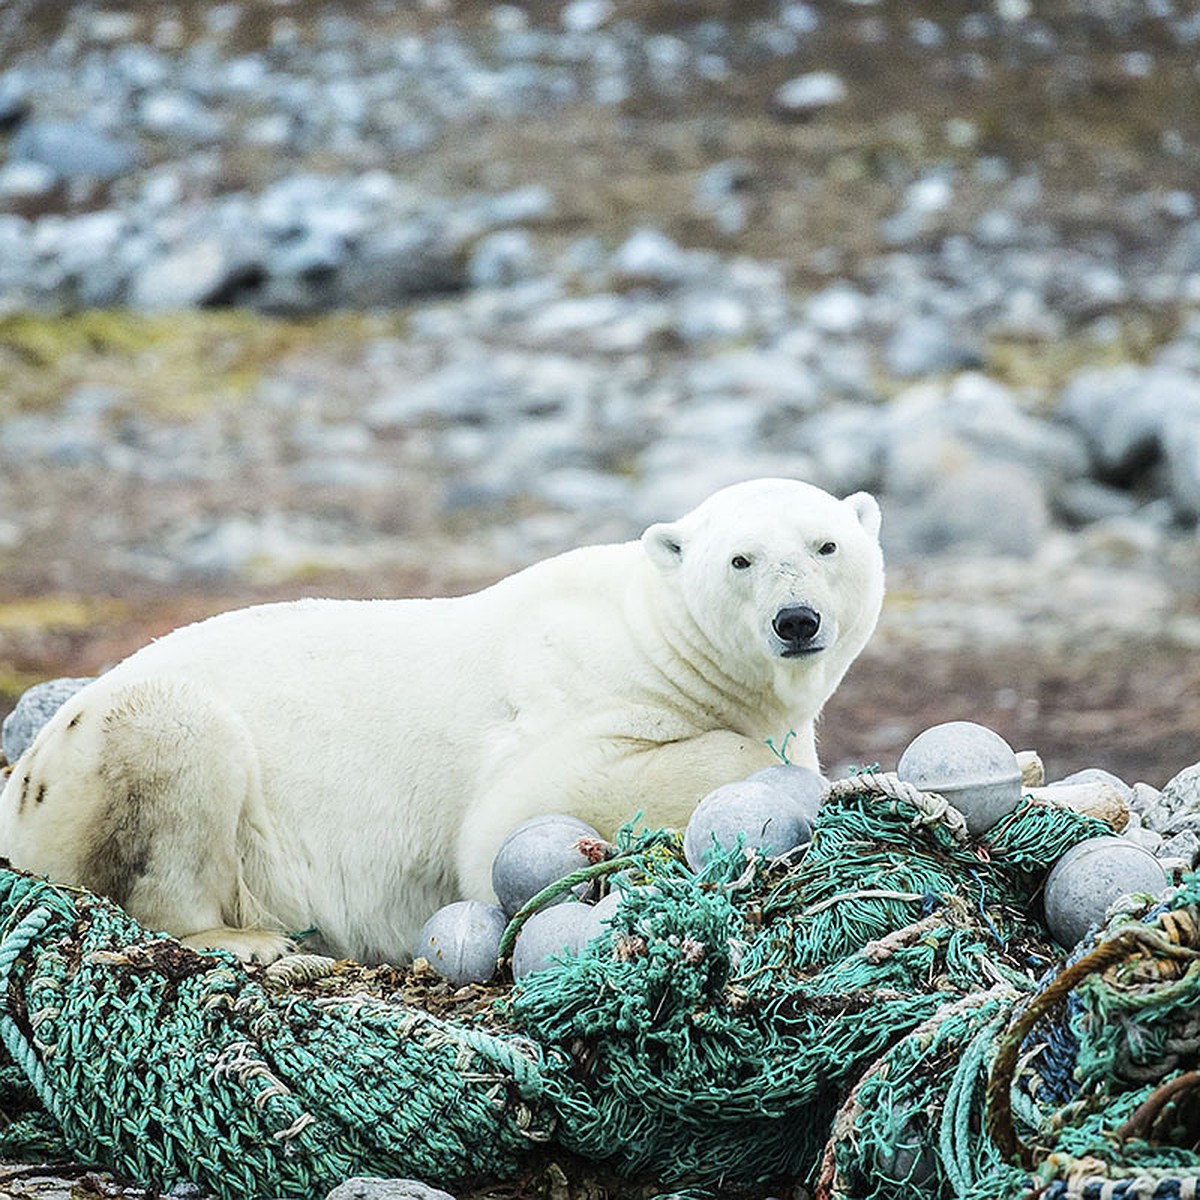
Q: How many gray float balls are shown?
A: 8